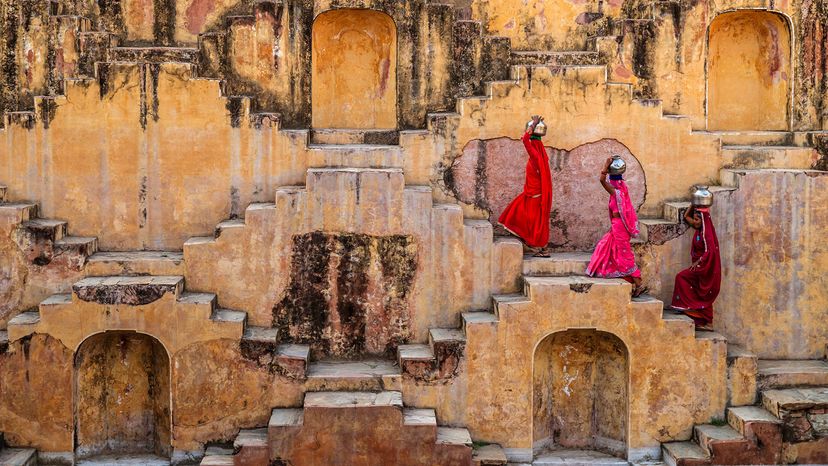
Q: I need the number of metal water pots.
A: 3